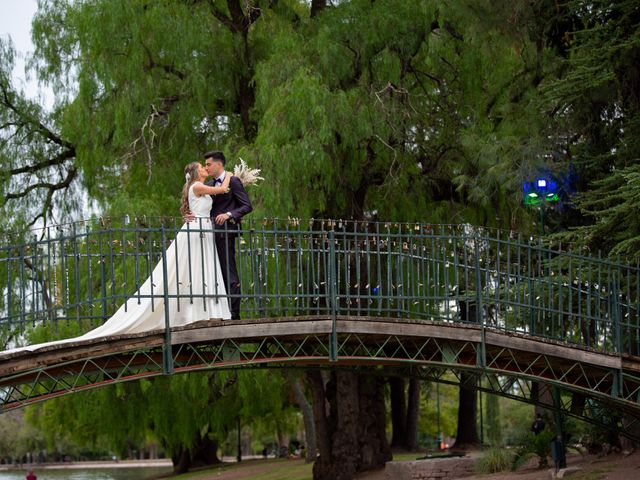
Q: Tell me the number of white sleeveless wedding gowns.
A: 1